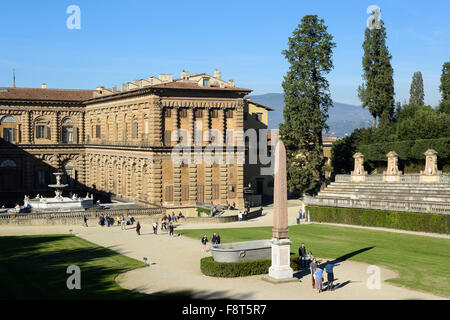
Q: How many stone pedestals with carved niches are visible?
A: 3